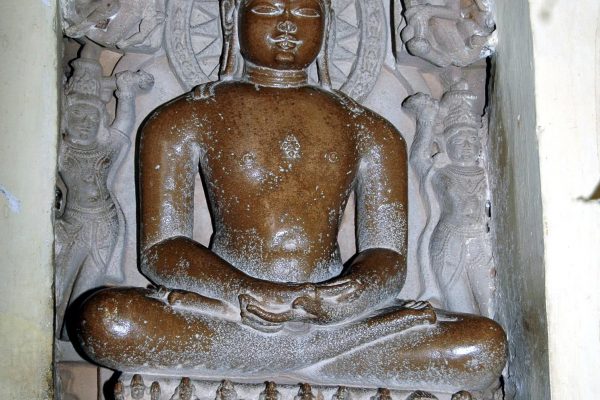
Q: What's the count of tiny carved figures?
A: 11